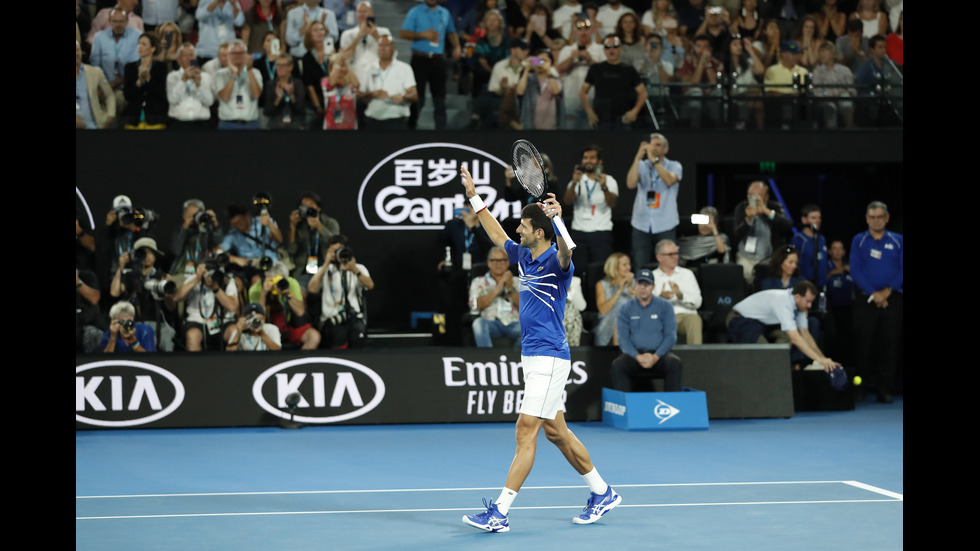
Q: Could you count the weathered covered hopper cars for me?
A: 0